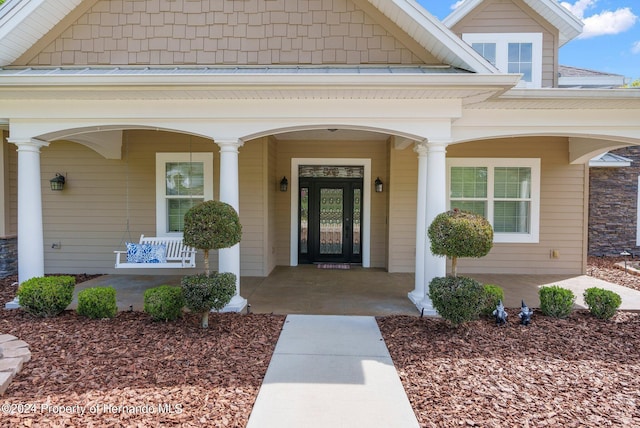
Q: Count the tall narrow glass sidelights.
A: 2